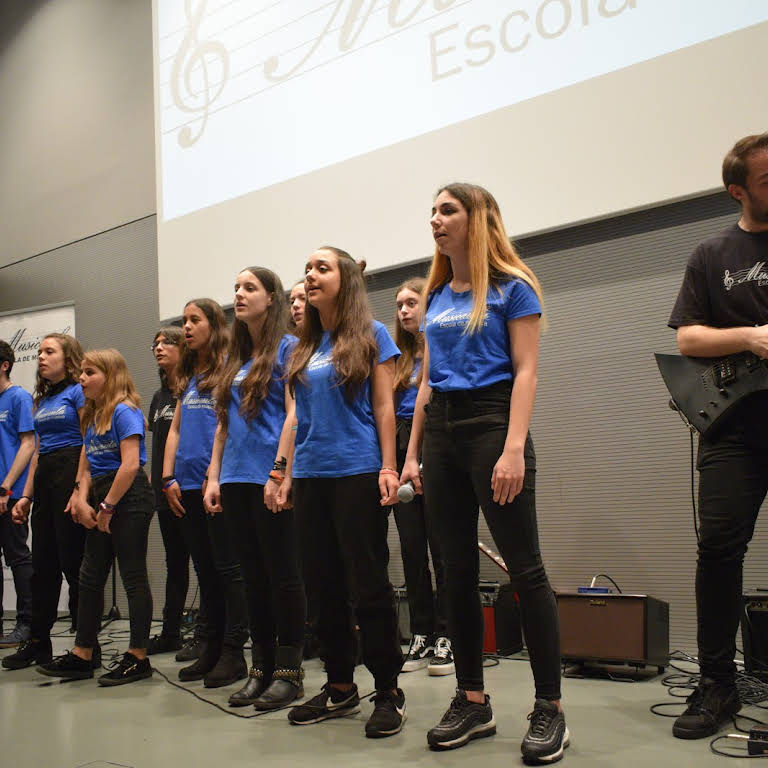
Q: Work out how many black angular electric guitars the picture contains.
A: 1